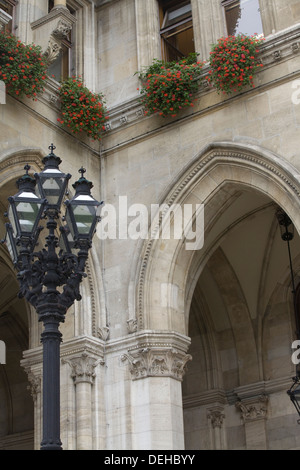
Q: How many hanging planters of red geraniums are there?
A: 4